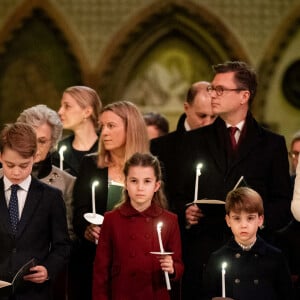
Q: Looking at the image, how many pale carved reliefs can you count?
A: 1